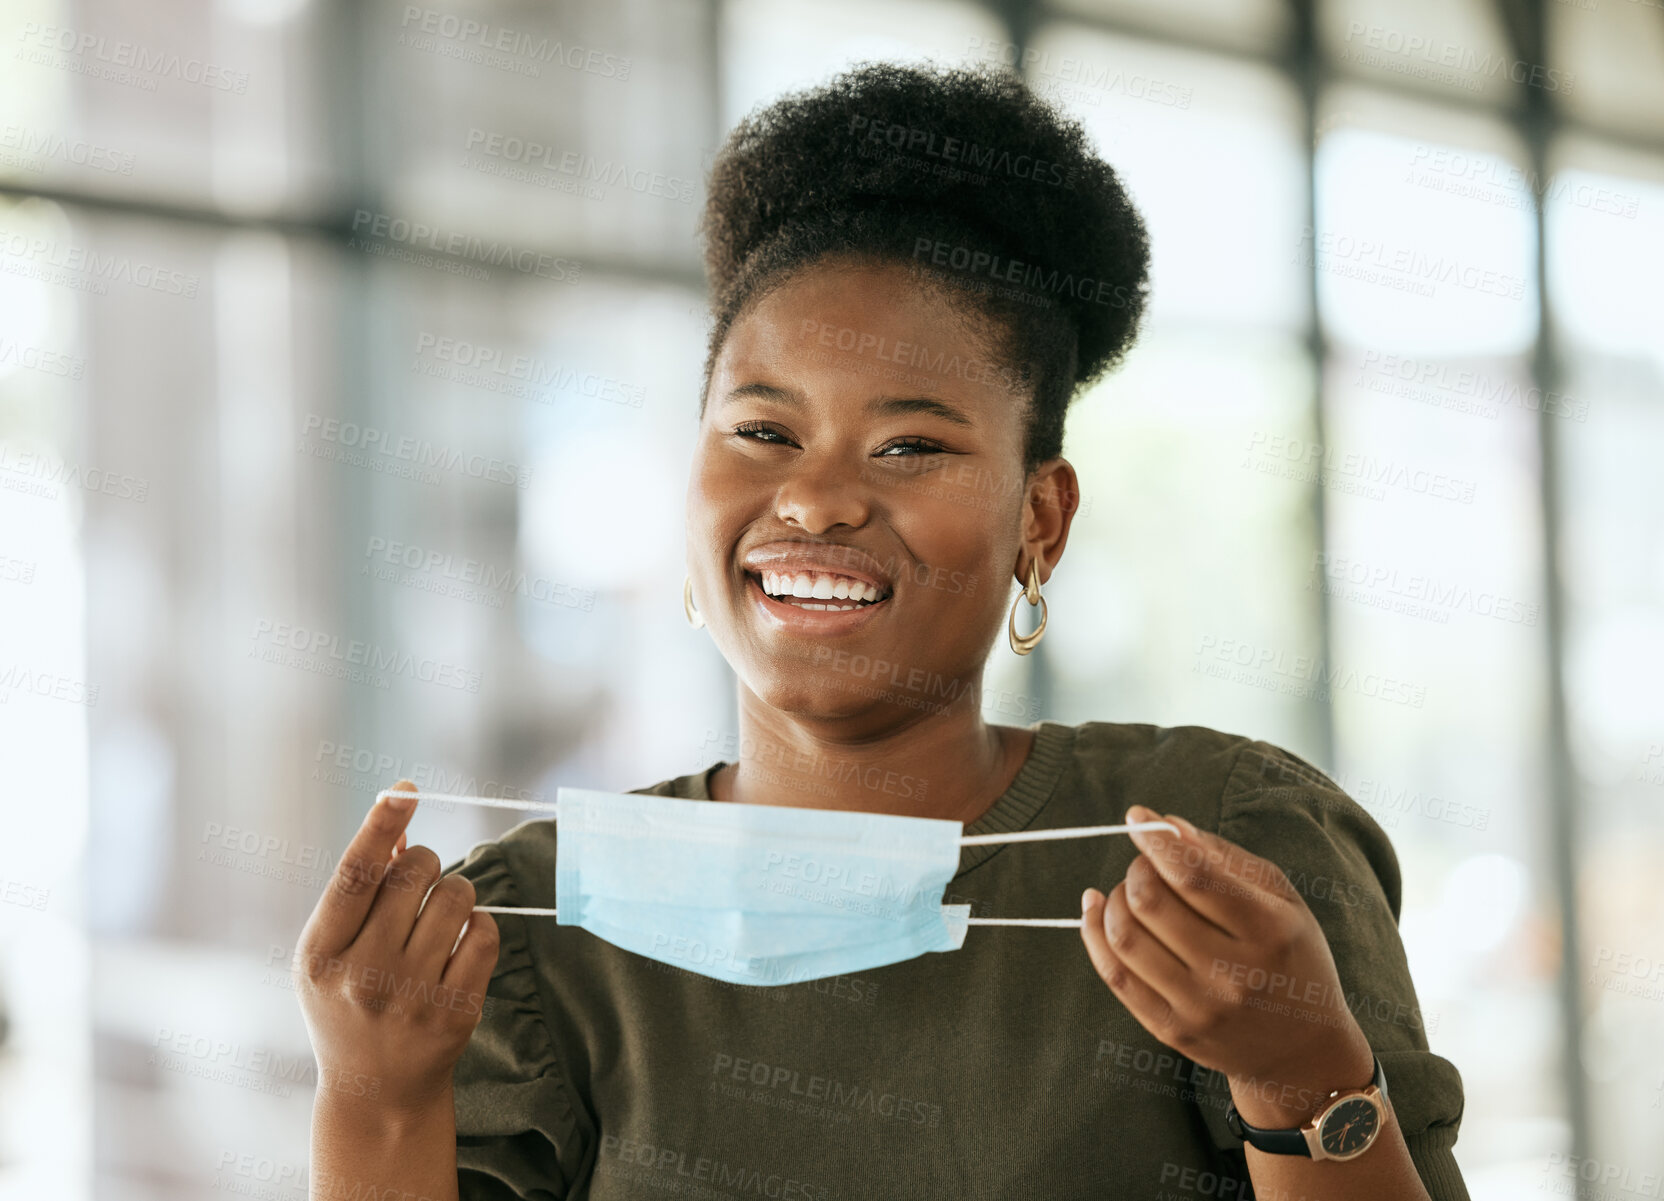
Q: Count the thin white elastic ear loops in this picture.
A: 2